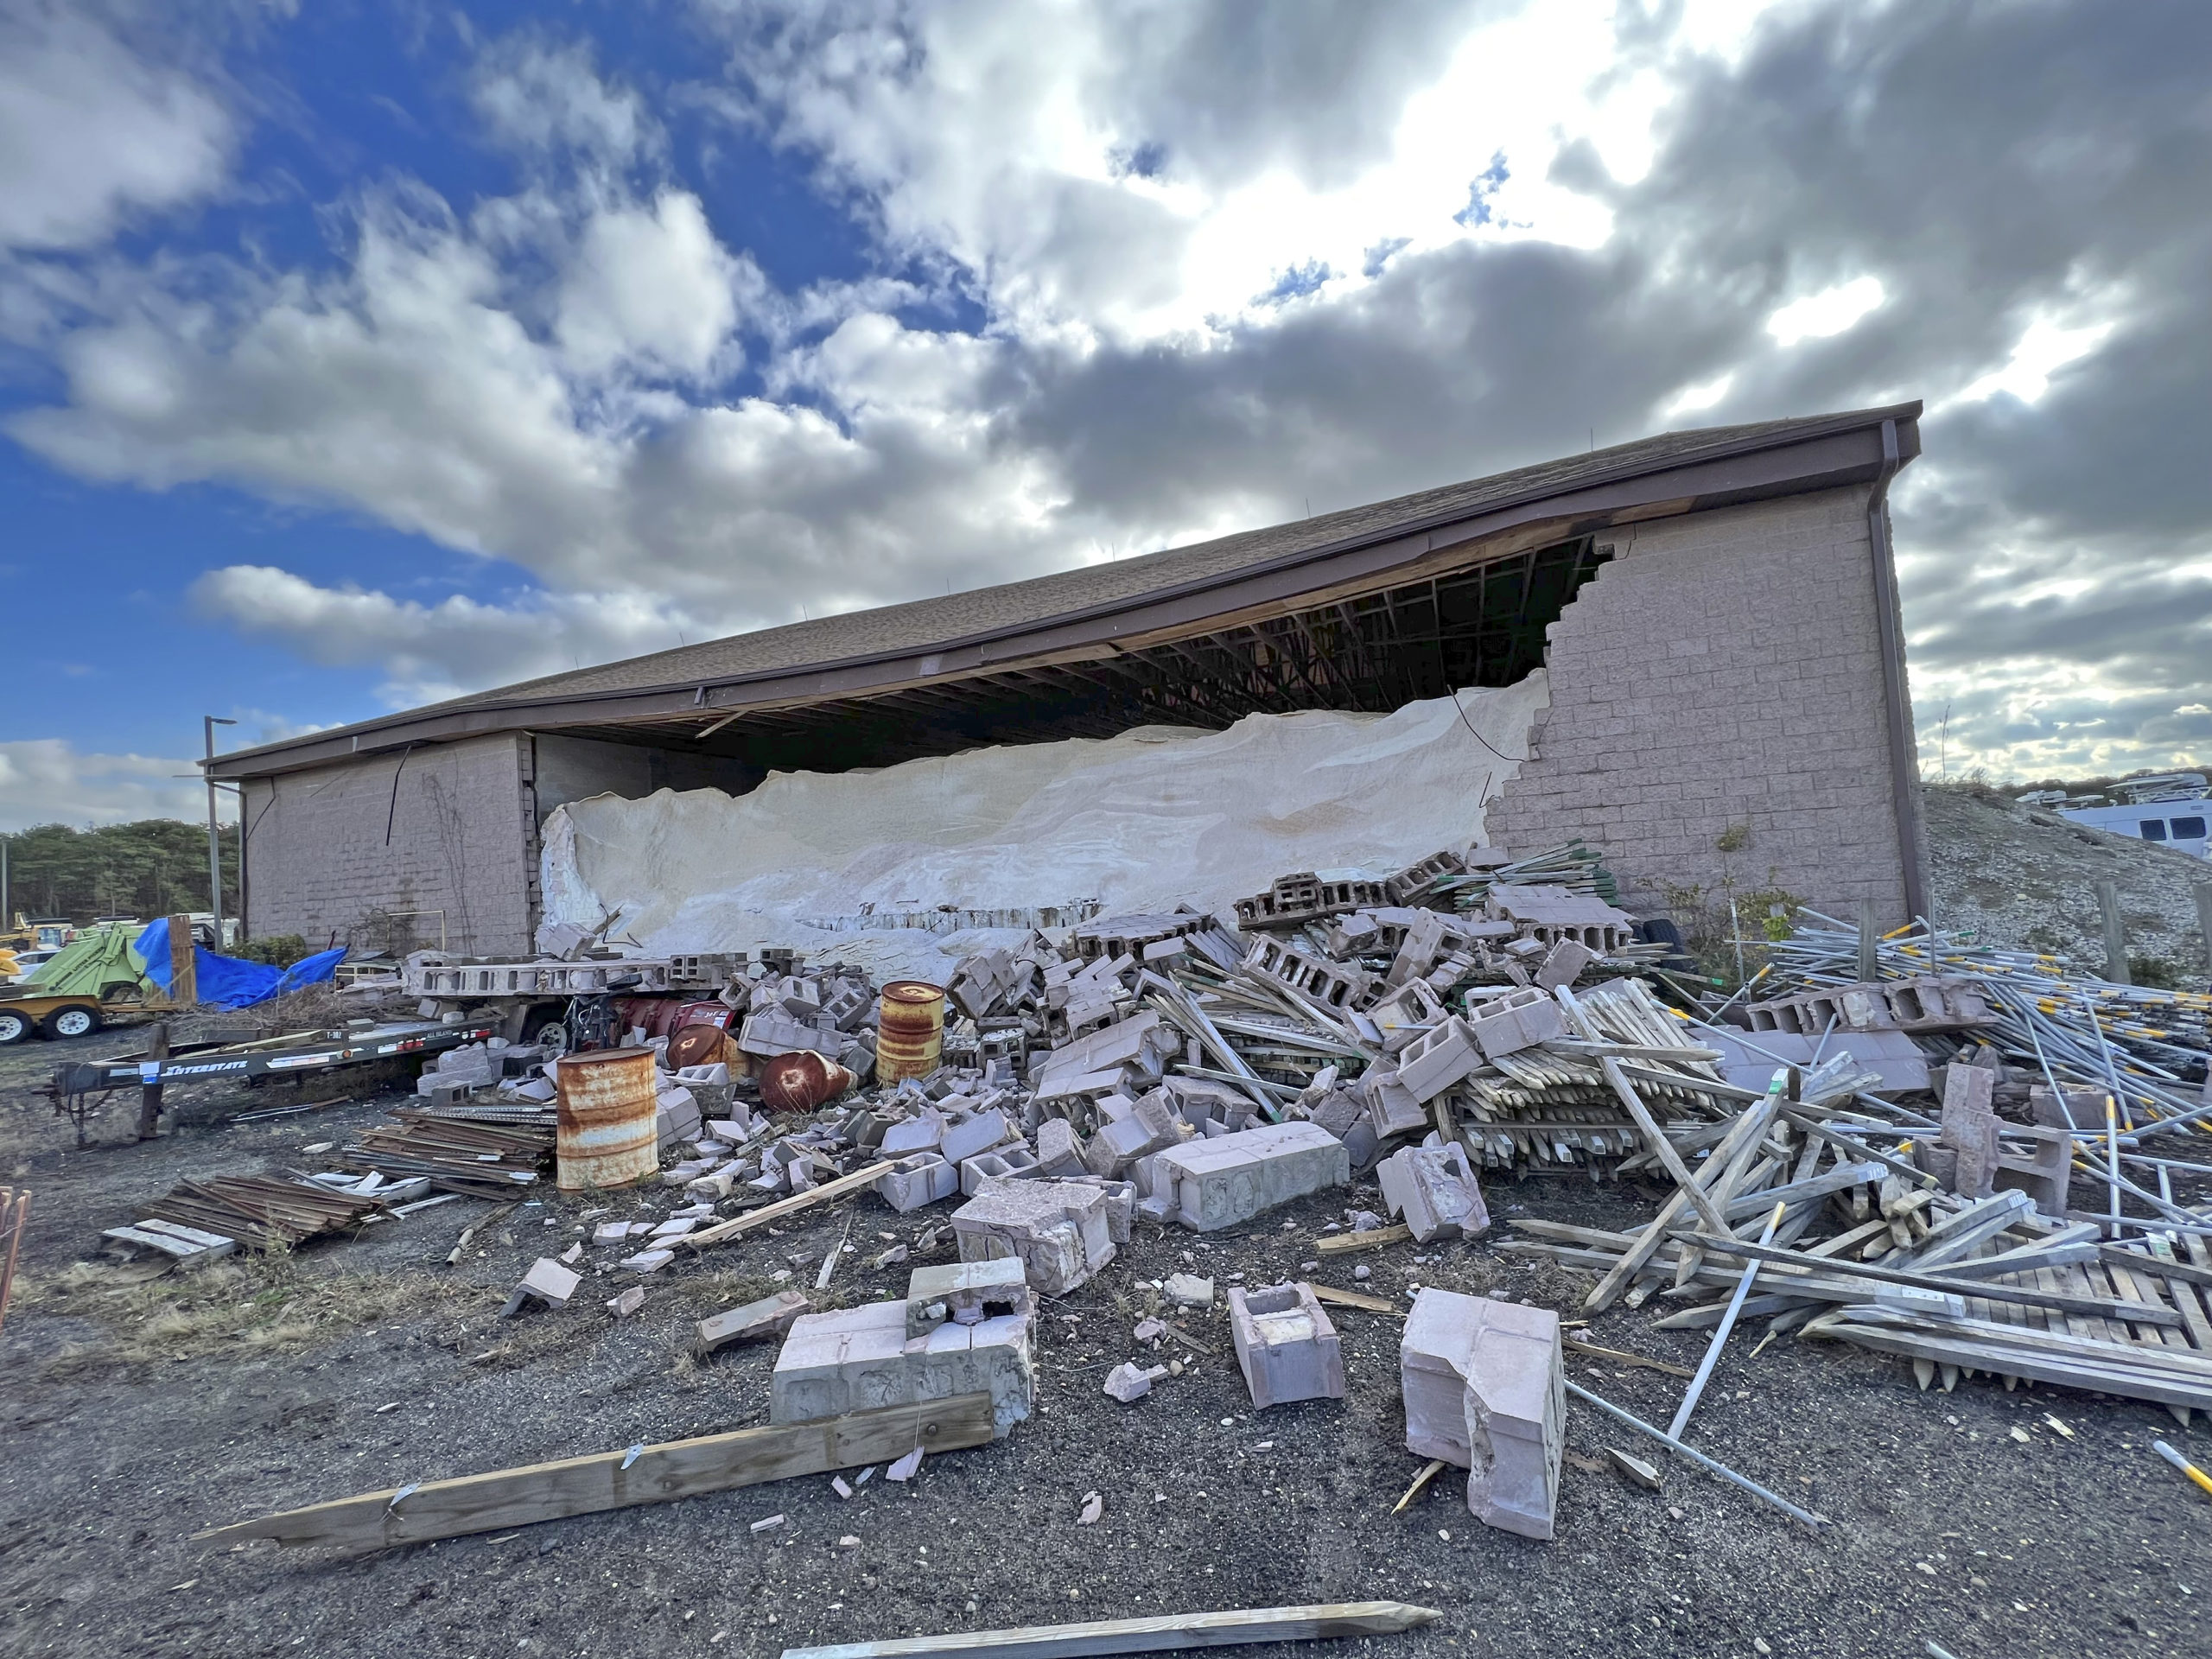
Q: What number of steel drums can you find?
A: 4